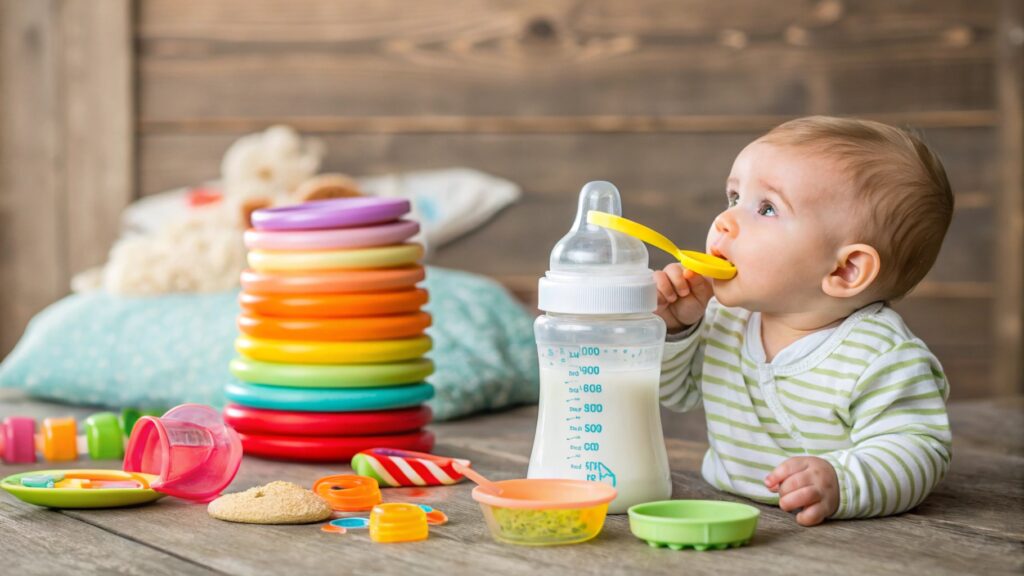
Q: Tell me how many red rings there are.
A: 2